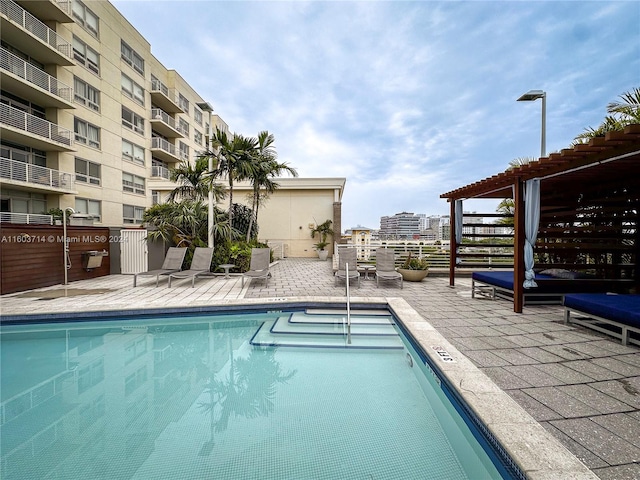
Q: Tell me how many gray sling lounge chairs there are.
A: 5